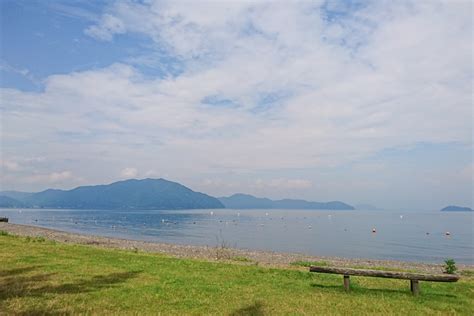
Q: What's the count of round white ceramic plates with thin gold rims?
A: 0